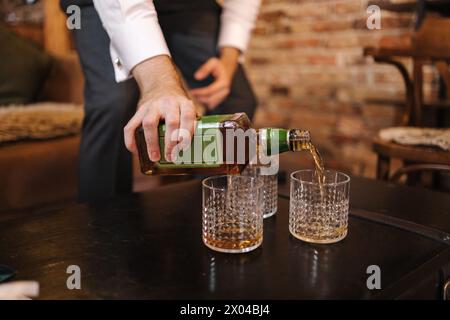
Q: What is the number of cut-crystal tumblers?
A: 3